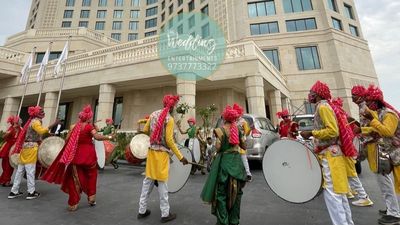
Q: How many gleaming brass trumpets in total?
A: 0